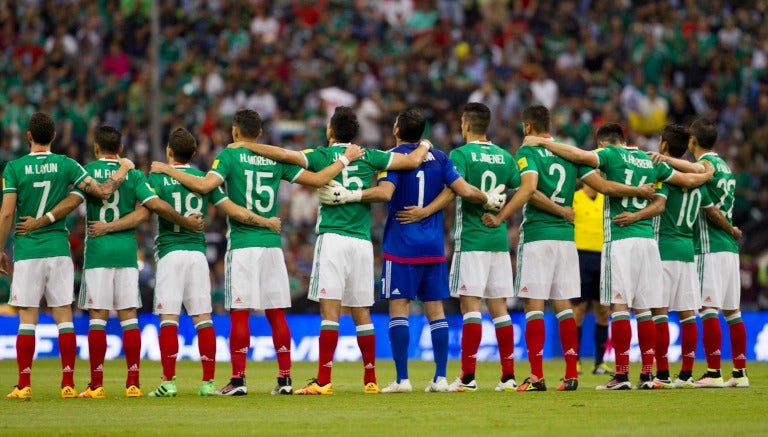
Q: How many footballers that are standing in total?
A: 11